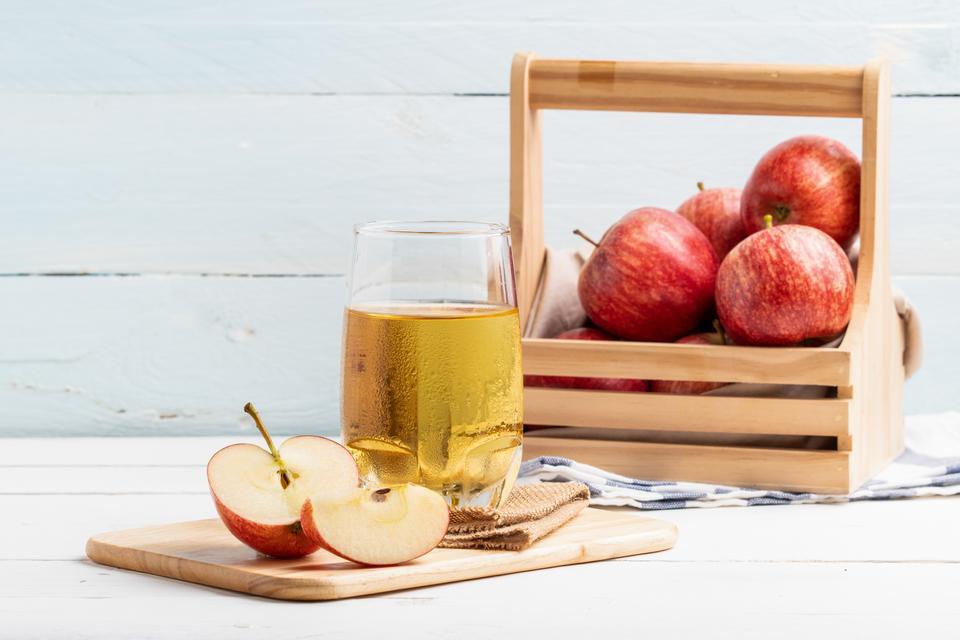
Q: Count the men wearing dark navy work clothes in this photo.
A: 0